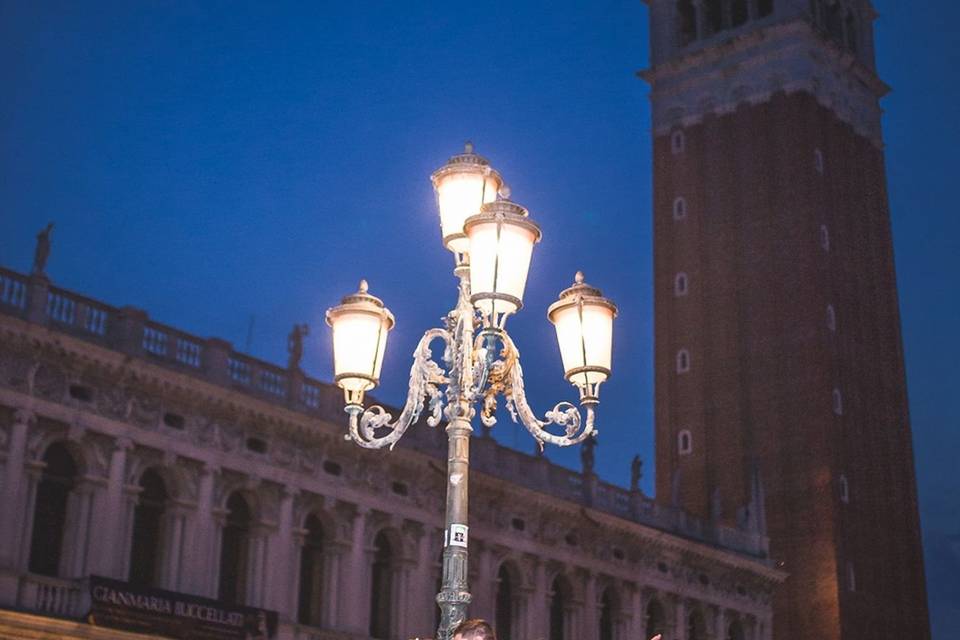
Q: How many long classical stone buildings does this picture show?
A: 1